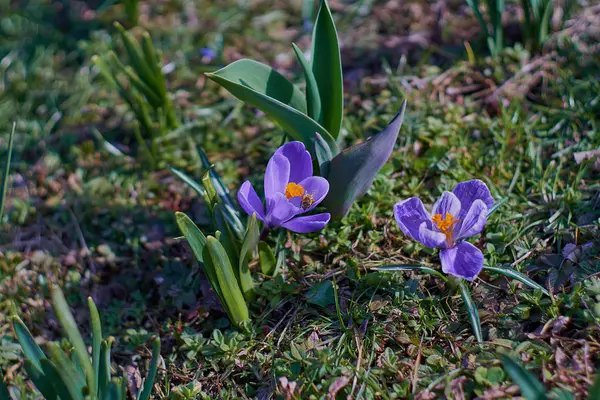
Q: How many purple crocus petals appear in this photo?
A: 12